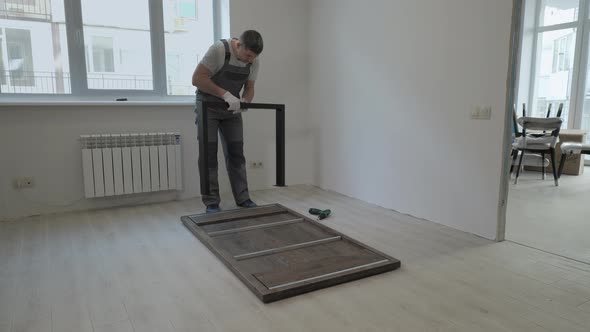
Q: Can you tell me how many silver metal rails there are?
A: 3